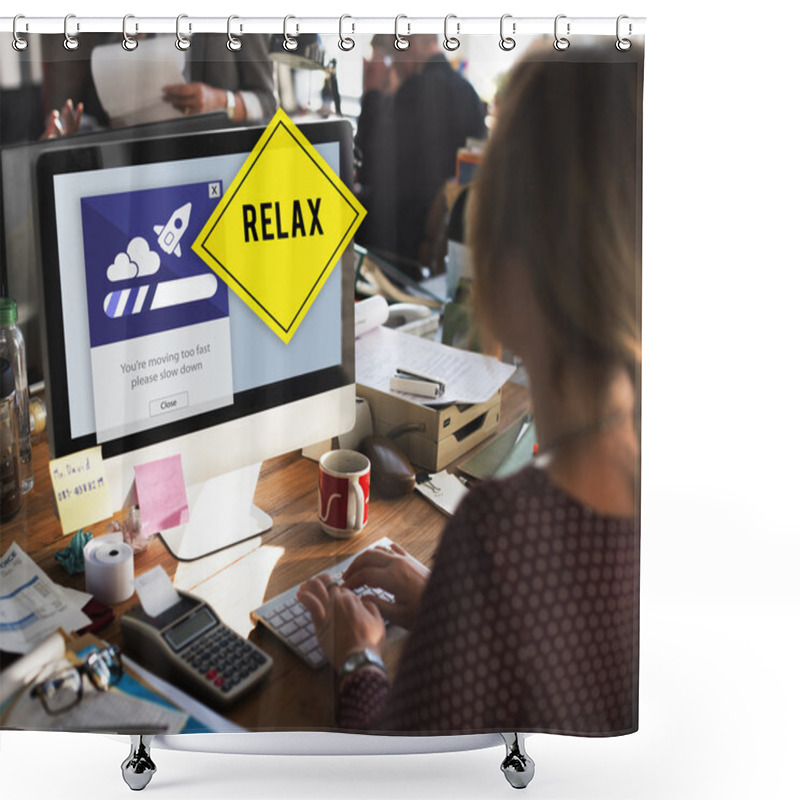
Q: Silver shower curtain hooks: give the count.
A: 12